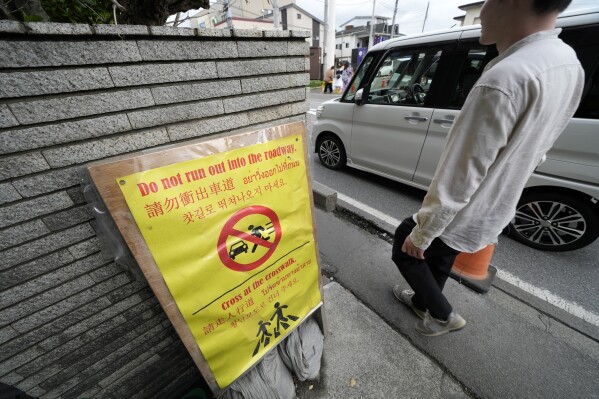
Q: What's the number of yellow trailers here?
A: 0